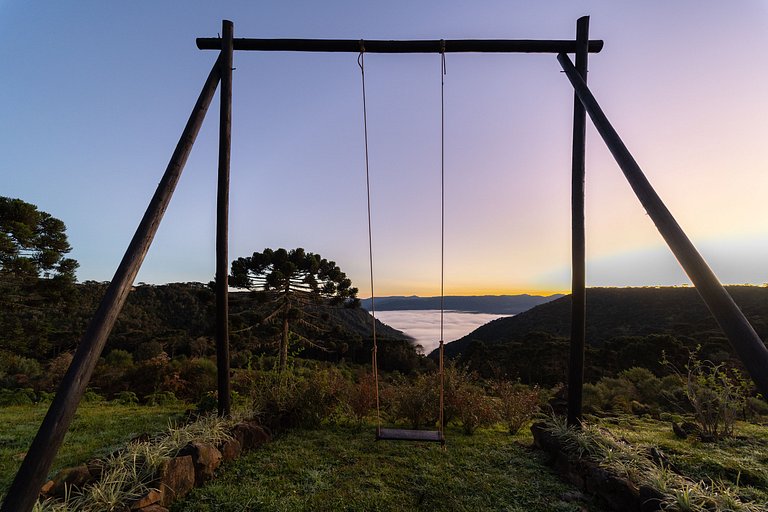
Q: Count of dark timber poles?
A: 5